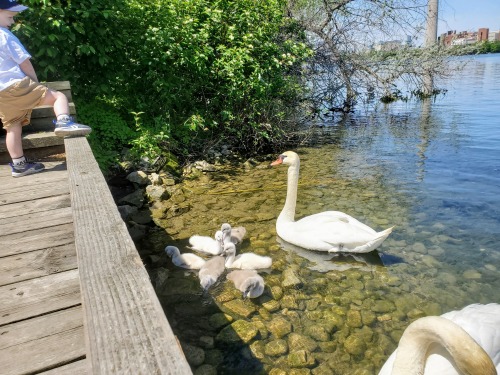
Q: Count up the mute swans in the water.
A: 8